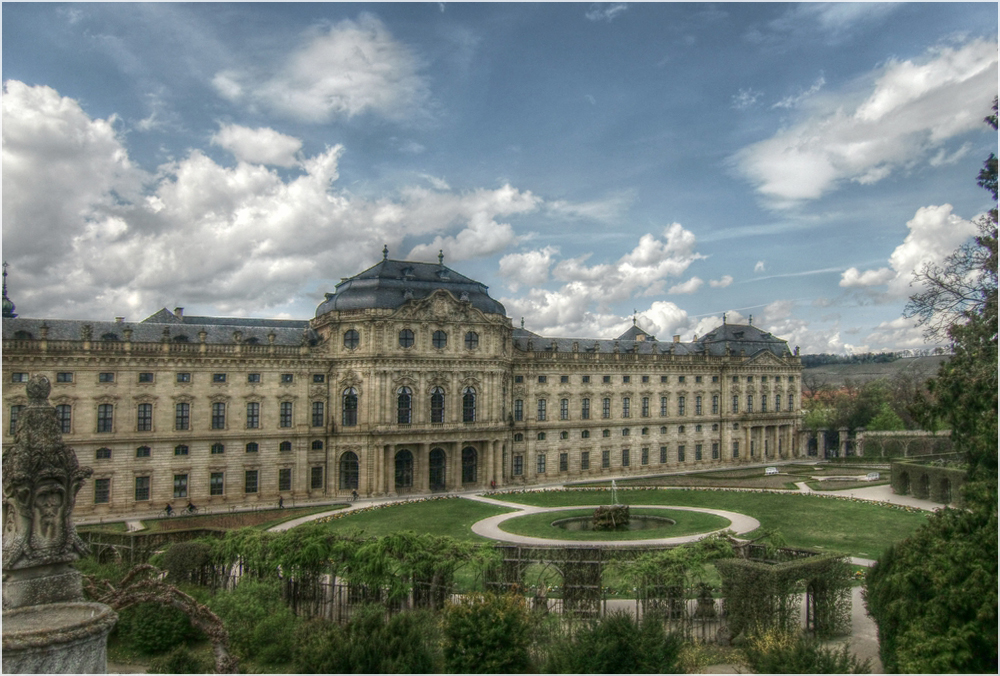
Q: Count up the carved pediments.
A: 2